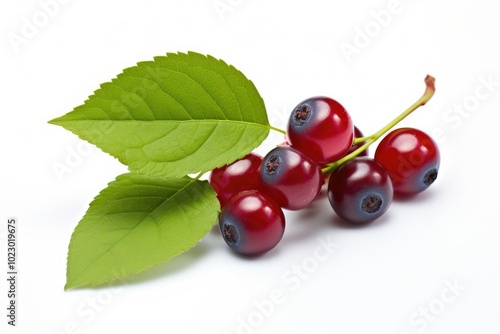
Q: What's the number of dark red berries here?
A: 7